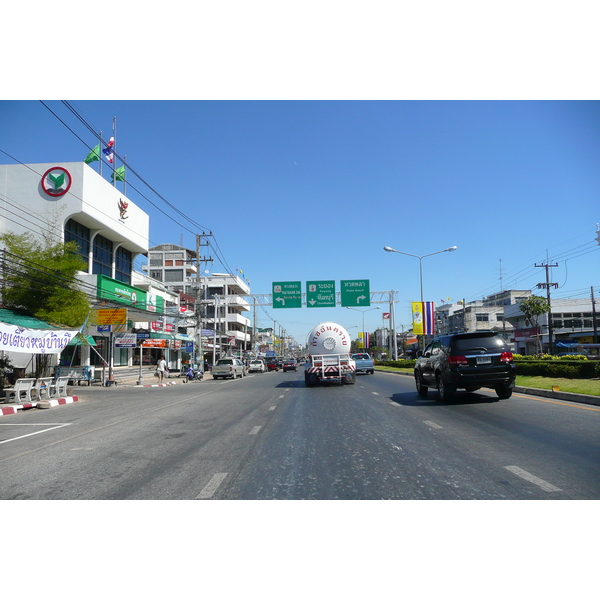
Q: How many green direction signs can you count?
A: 3